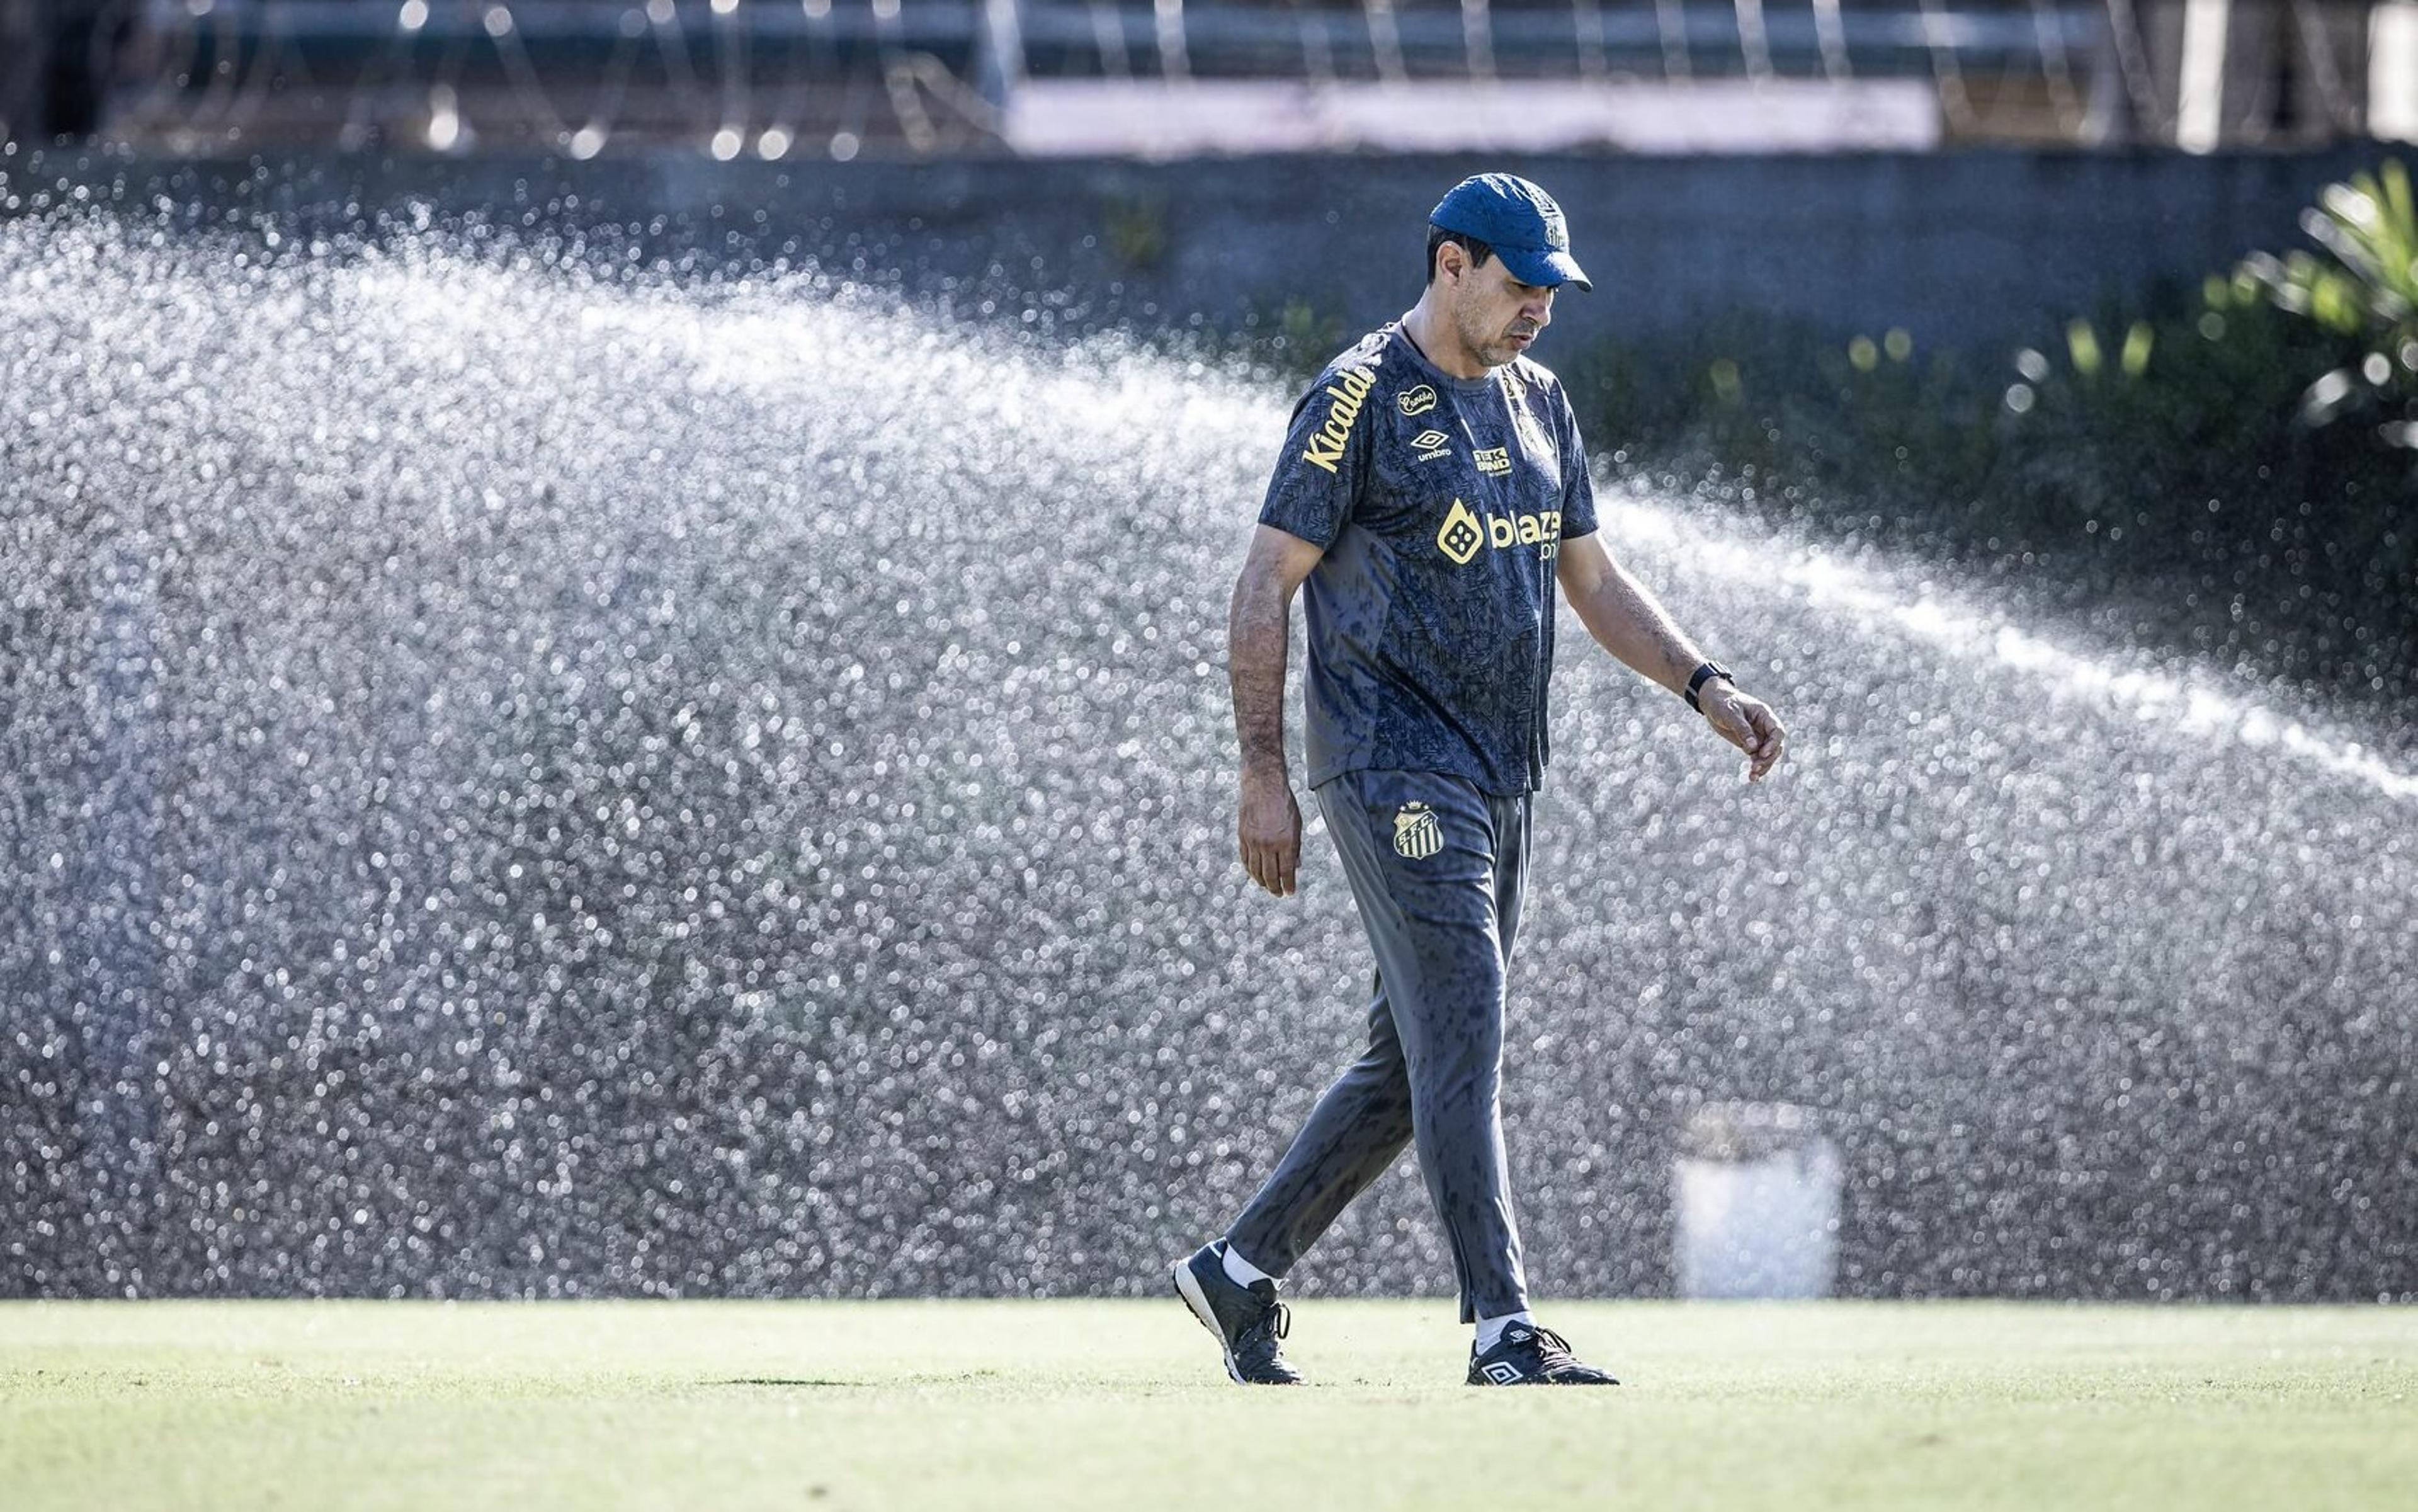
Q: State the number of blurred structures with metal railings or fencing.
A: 1